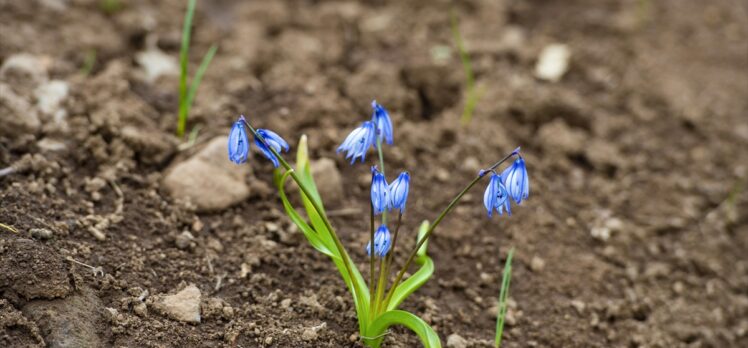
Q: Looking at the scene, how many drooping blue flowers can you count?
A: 9